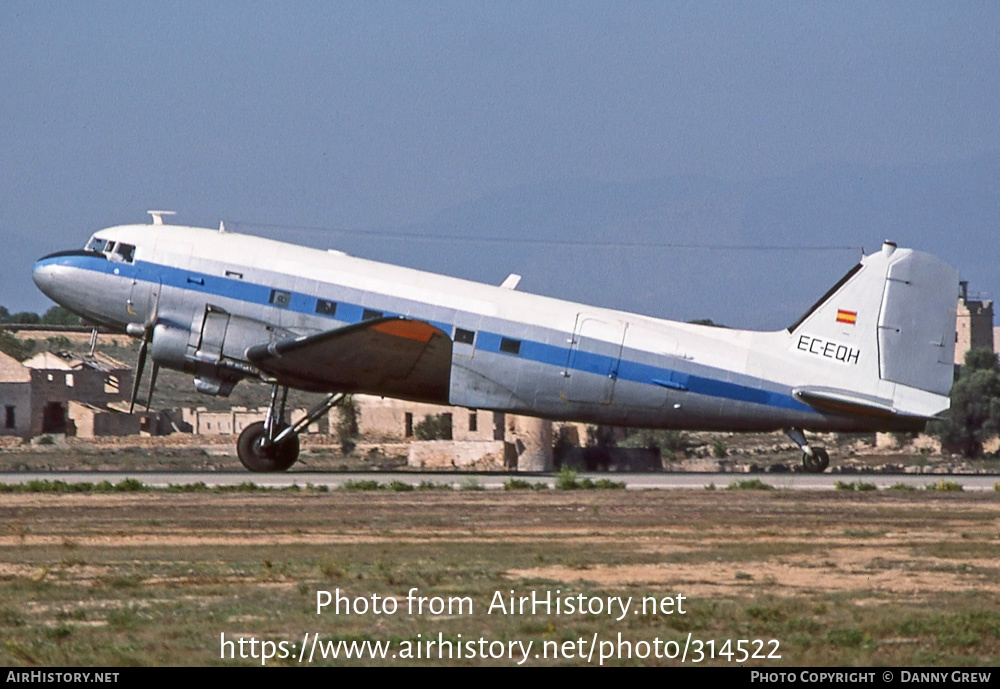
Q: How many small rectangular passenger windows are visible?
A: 5